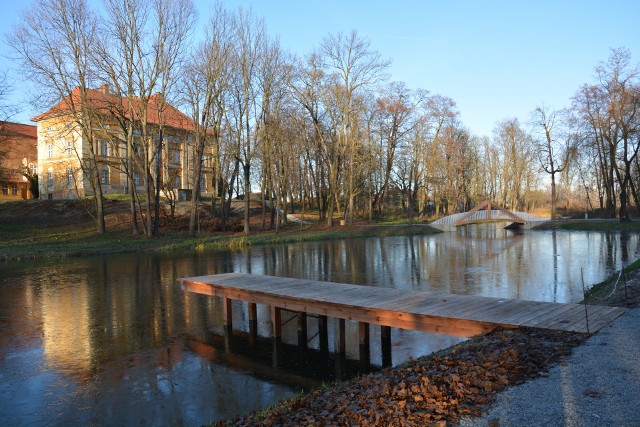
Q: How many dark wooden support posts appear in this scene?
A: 8